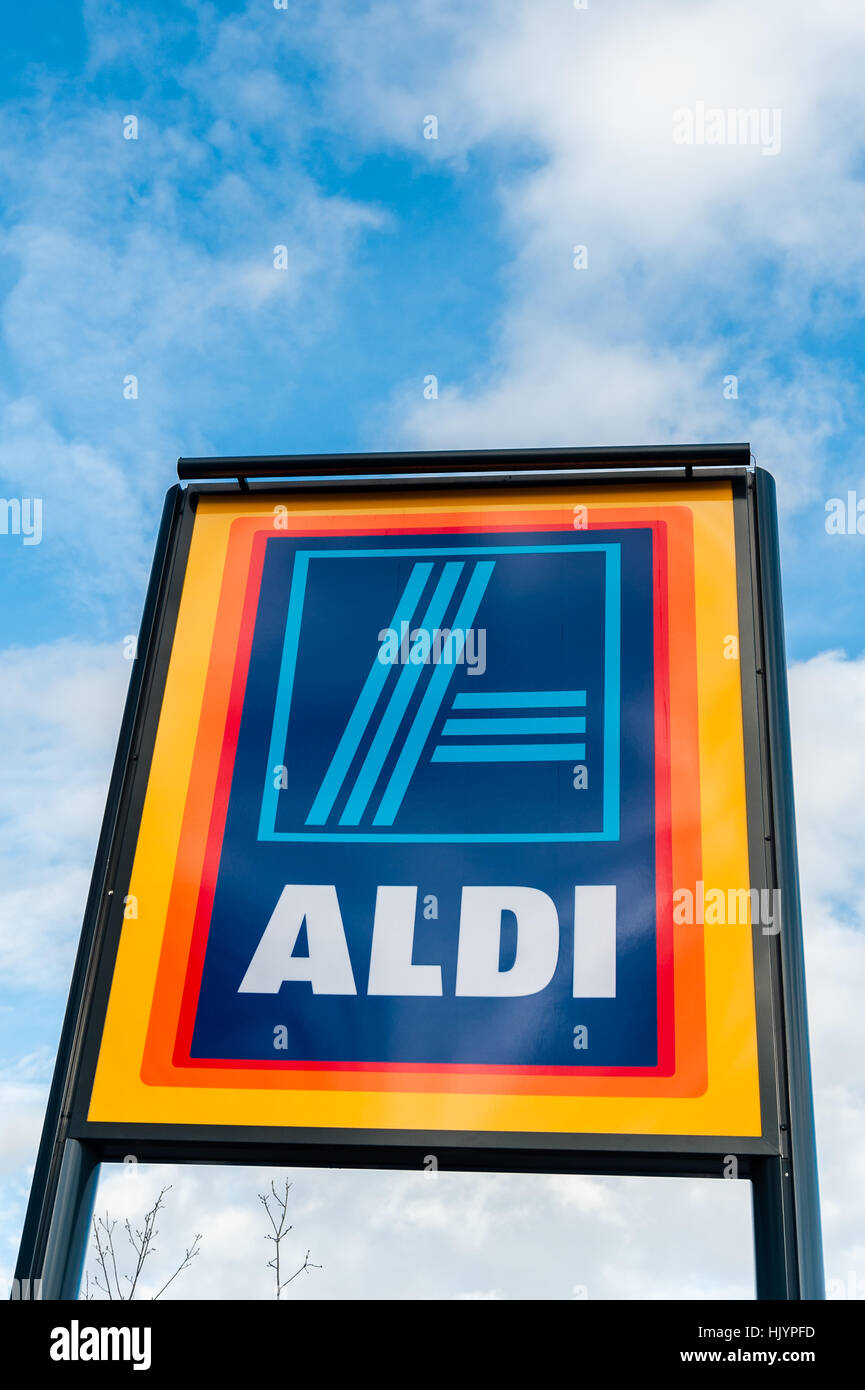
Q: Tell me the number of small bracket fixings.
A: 2